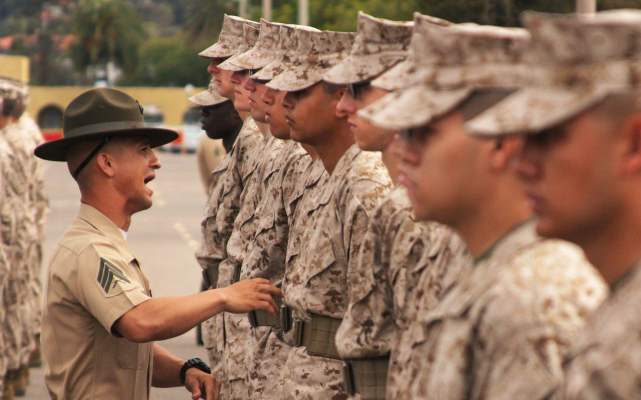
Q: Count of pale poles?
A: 4